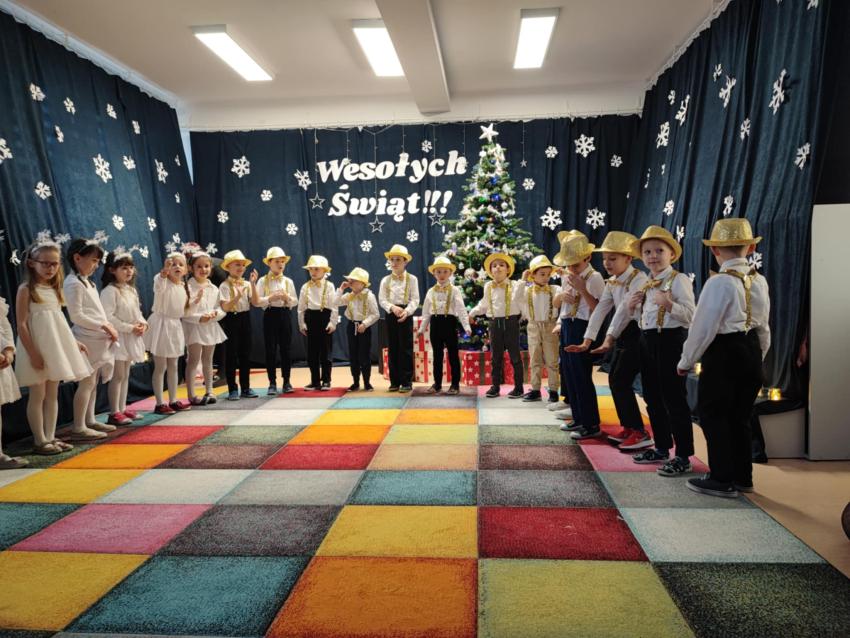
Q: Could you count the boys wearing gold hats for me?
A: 13